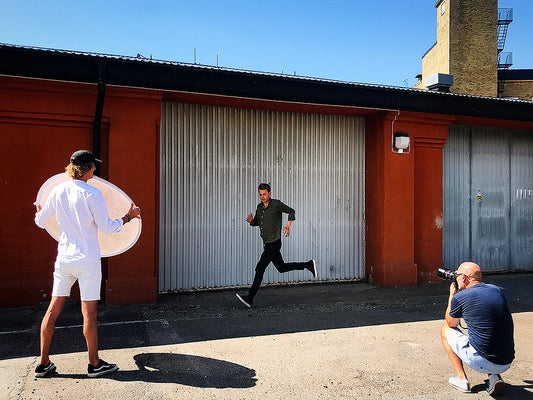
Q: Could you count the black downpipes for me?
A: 1